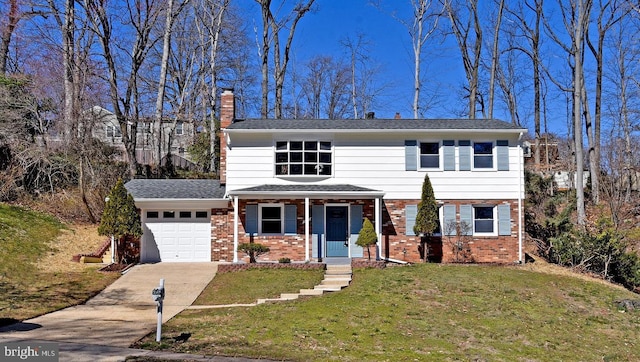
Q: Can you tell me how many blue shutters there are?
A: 12